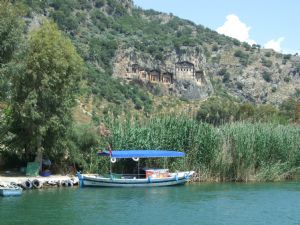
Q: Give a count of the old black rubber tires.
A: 4